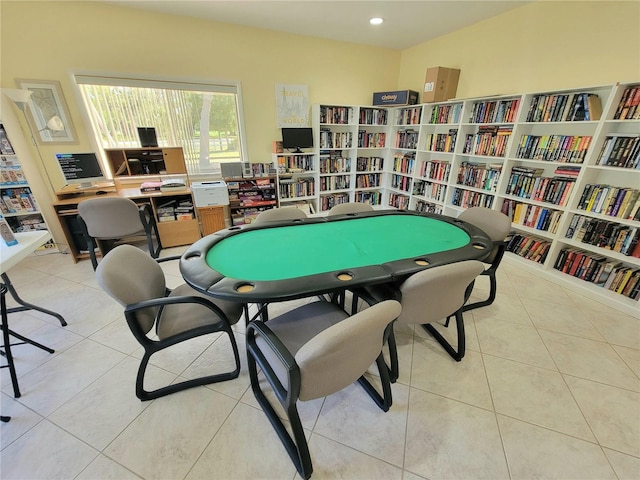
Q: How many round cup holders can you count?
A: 10